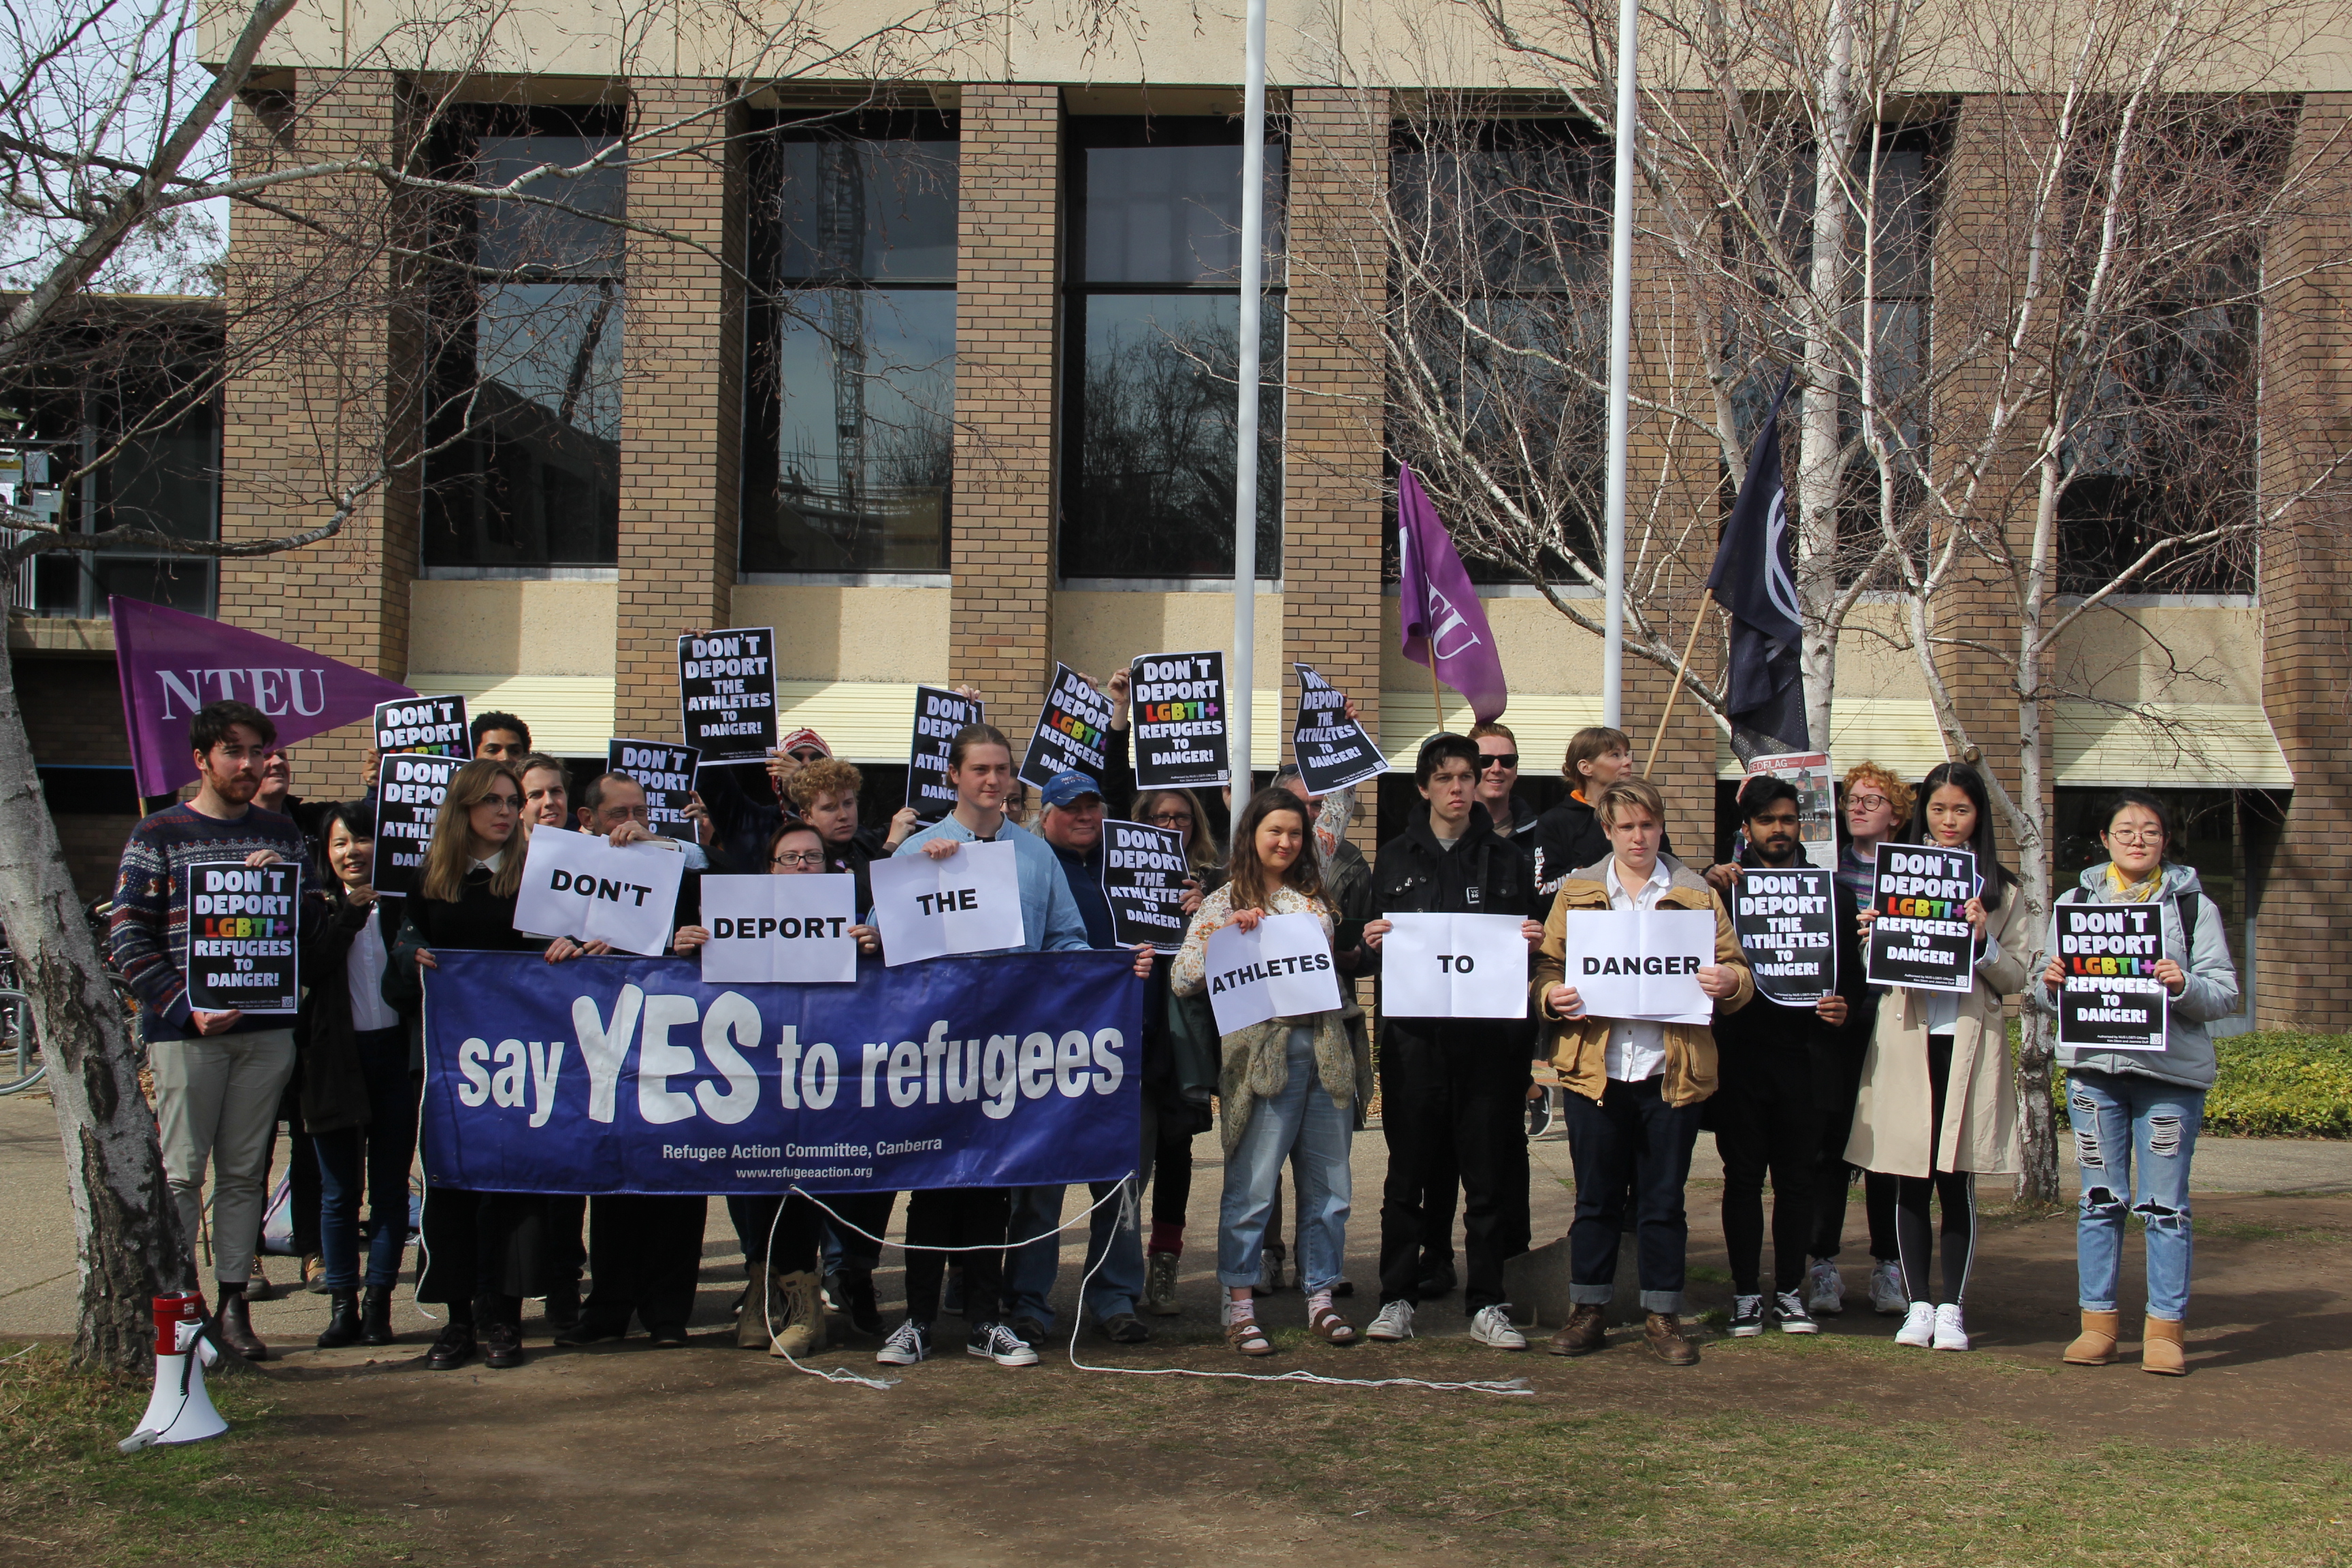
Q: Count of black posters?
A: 13